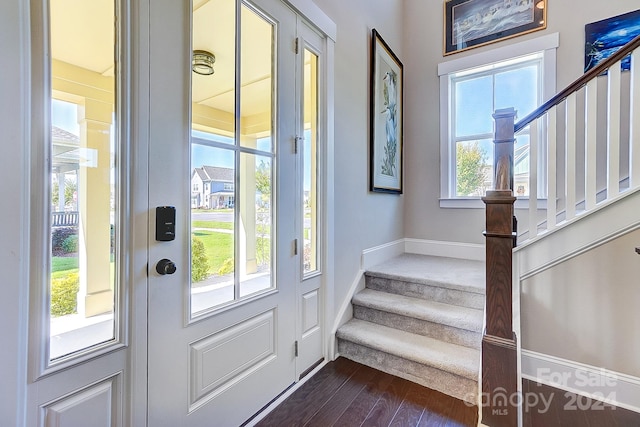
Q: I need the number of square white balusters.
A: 6